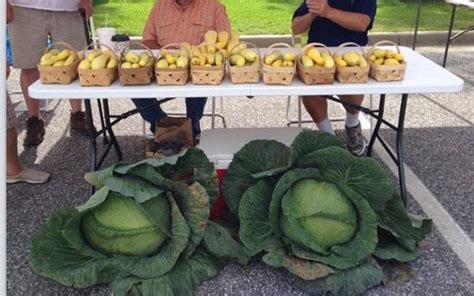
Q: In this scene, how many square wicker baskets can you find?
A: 10